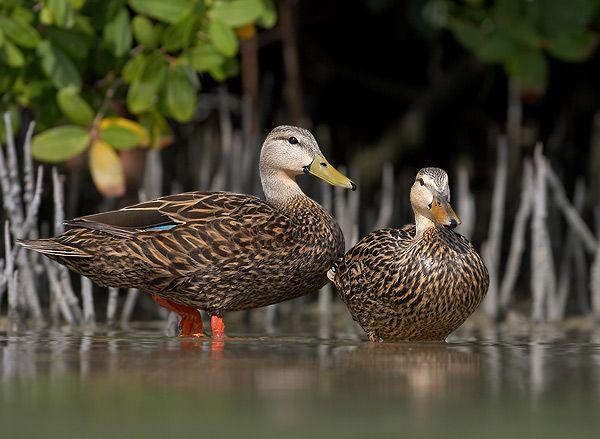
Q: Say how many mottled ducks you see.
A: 2